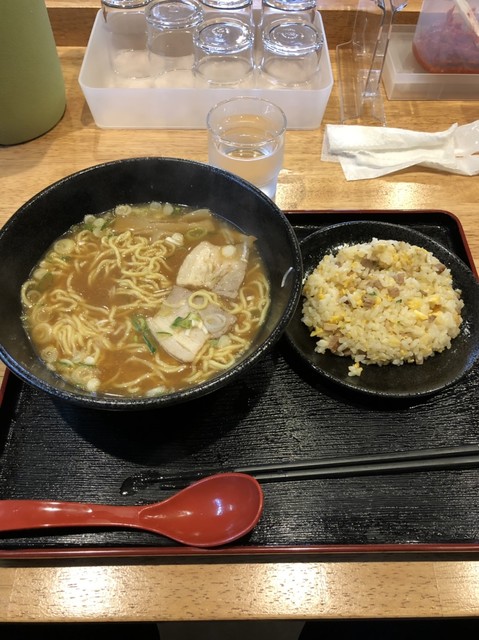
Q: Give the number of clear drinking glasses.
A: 7